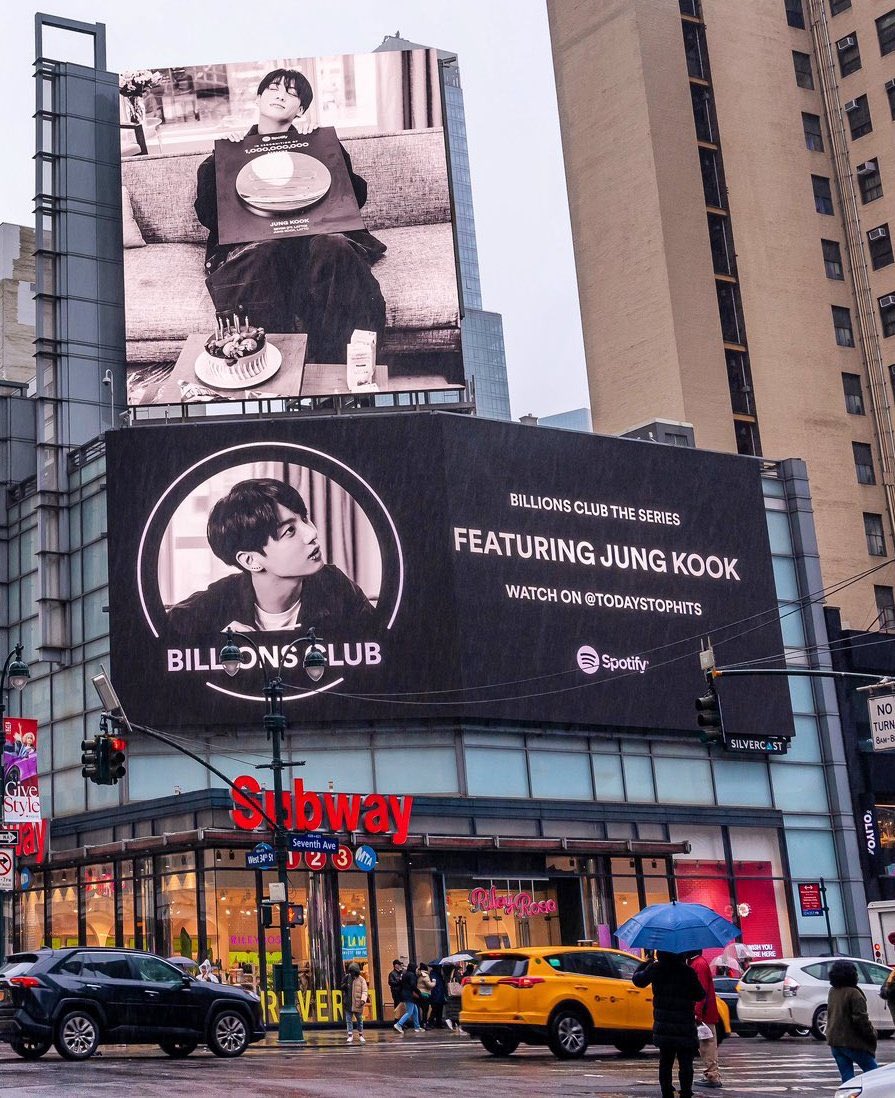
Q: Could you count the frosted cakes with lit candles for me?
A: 1